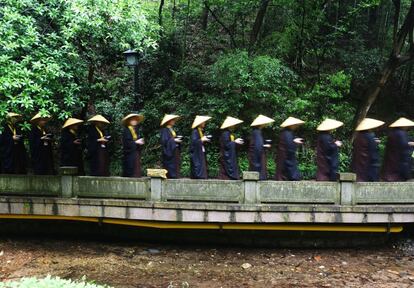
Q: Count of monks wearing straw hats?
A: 13